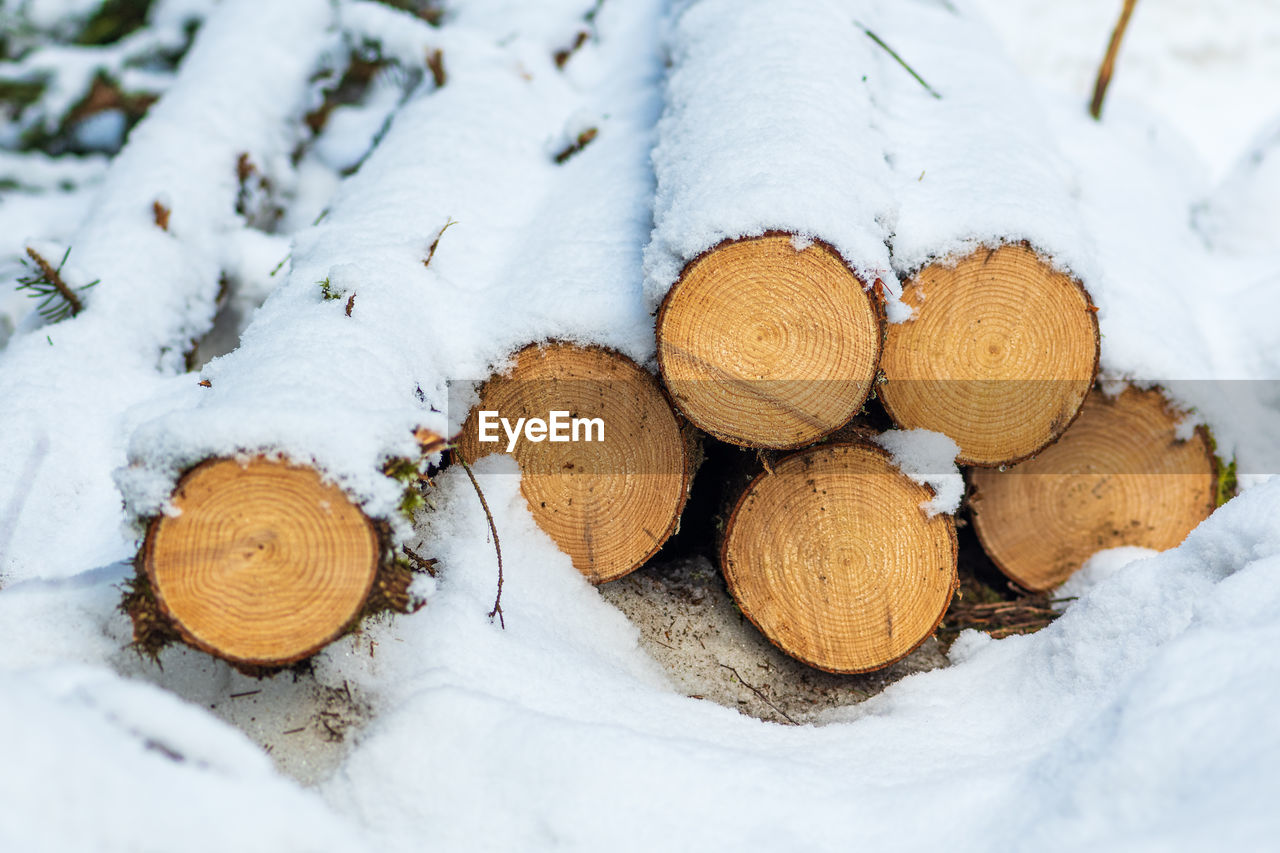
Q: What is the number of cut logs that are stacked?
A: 6